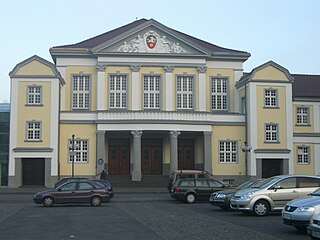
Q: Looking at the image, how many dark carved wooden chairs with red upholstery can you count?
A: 0